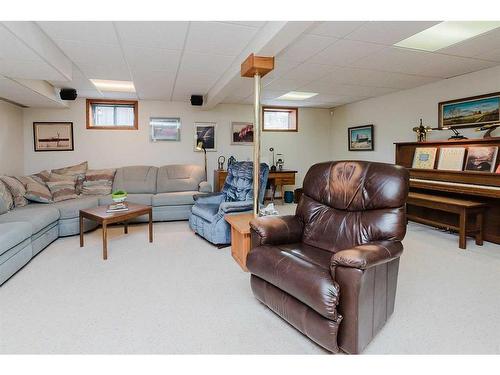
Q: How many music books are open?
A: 0